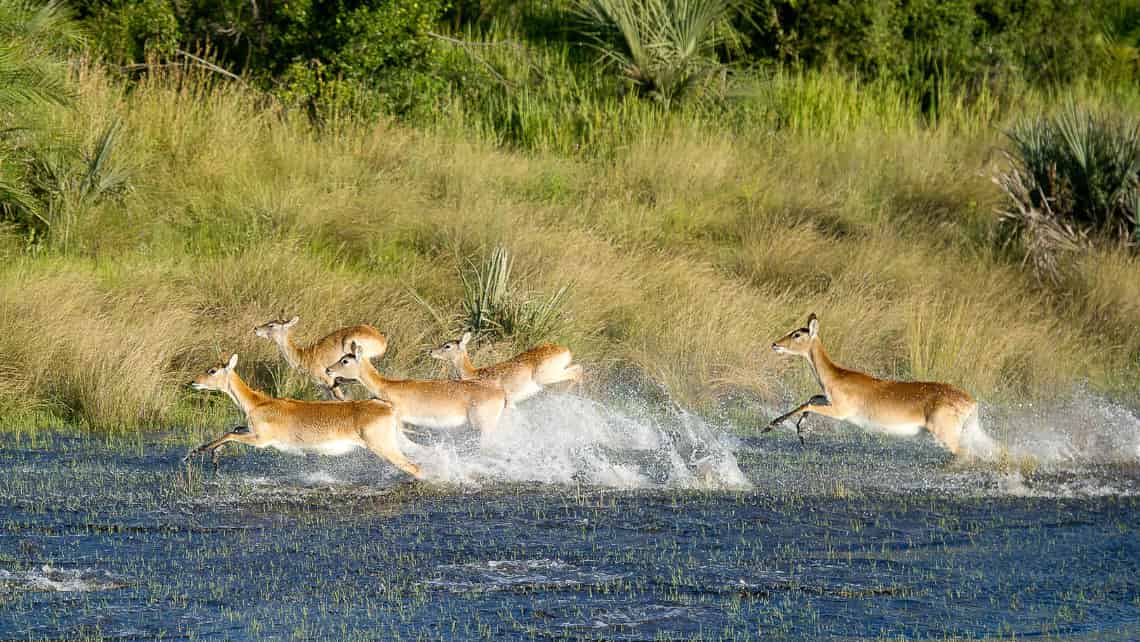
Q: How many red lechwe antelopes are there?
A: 5